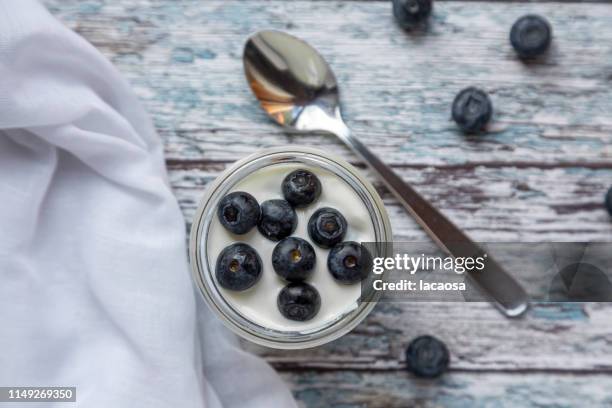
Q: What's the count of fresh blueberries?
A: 13